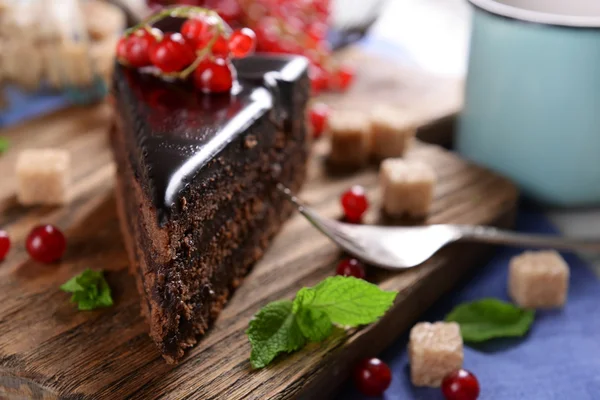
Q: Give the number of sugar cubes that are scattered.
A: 6